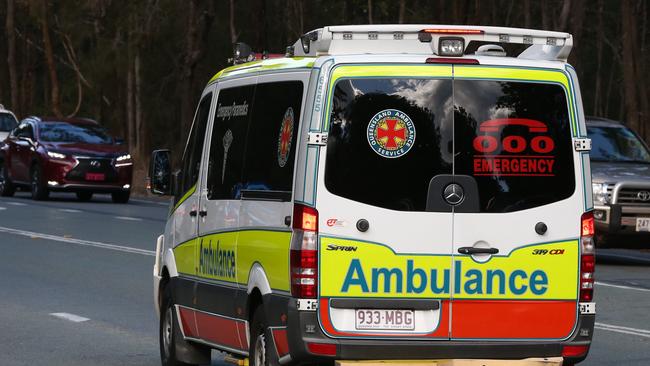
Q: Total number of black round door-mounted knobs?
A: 2